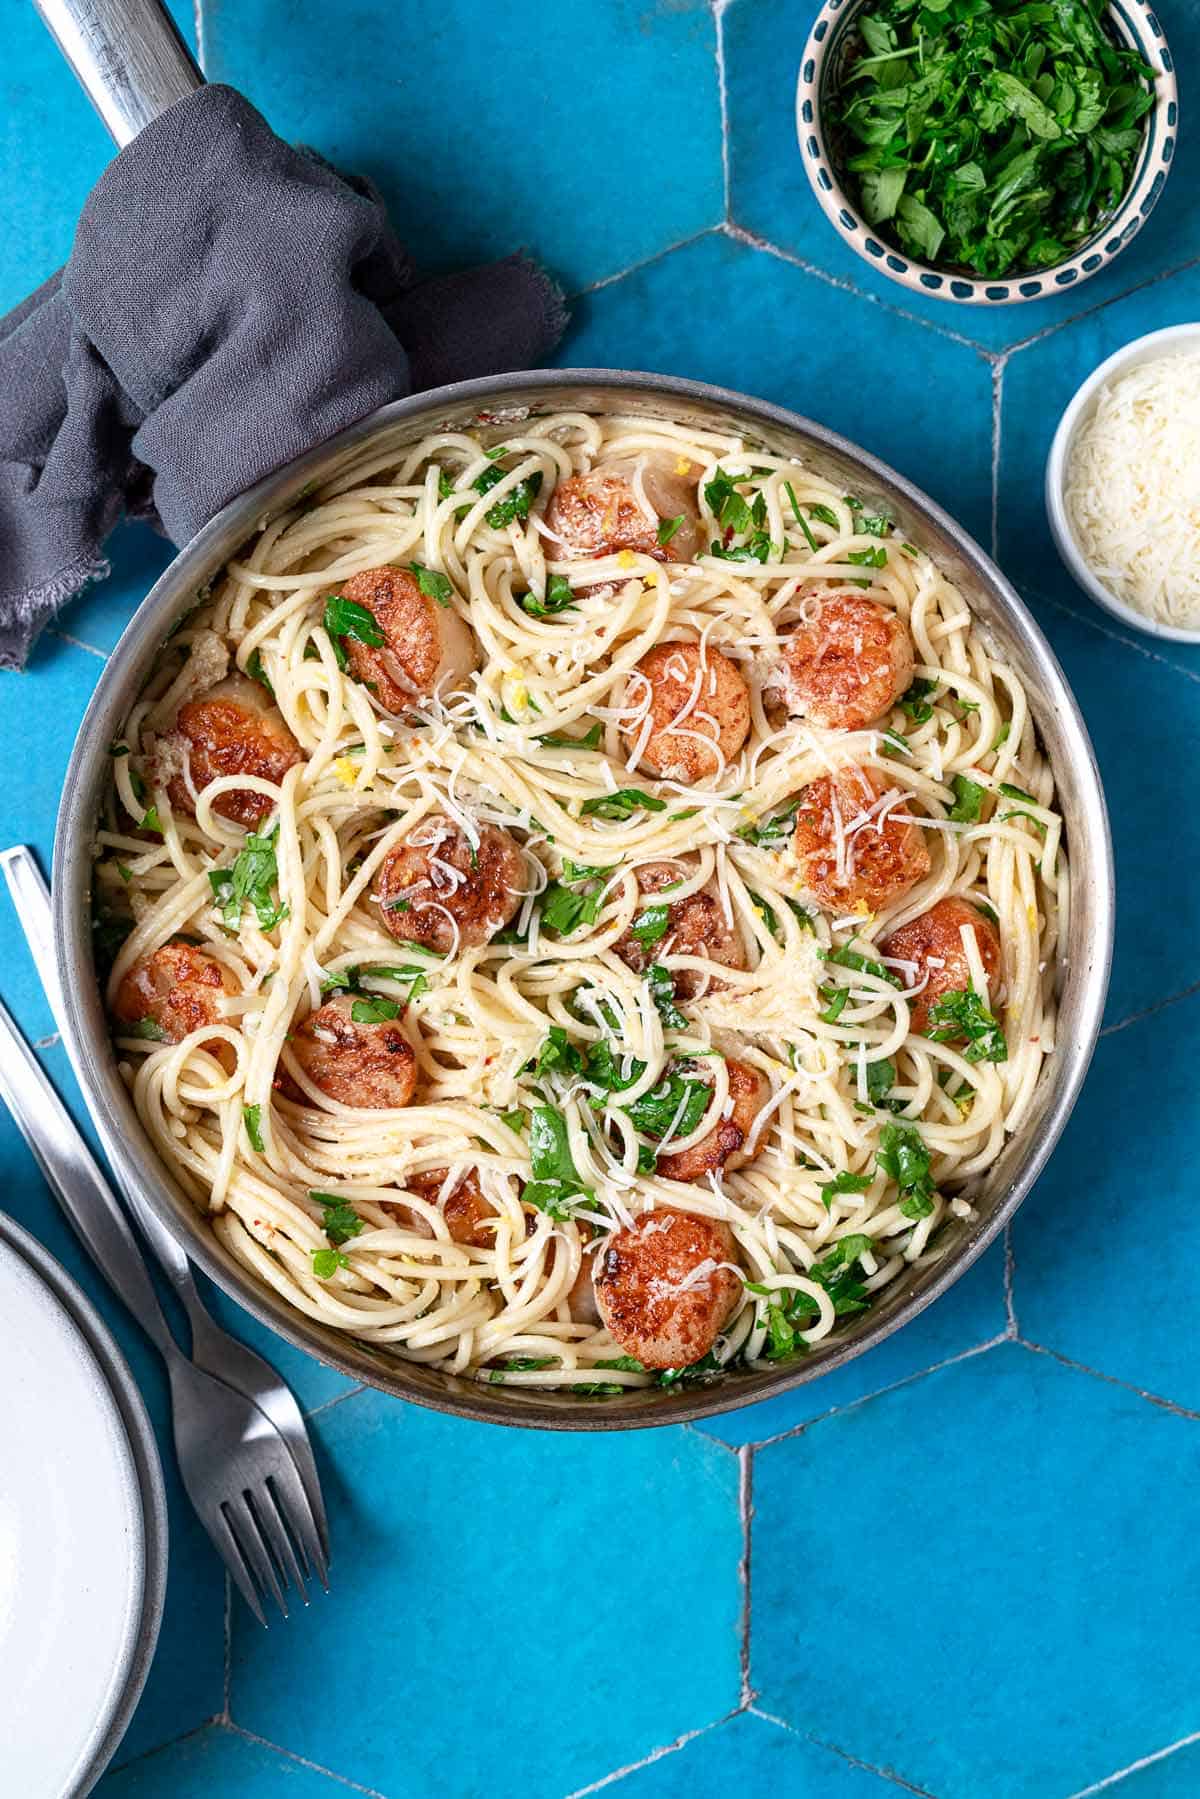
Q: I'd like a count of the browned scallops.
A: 14